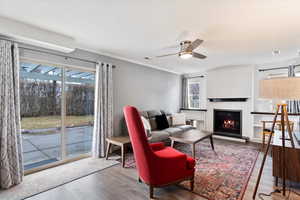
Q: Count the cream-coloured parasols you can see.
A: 0